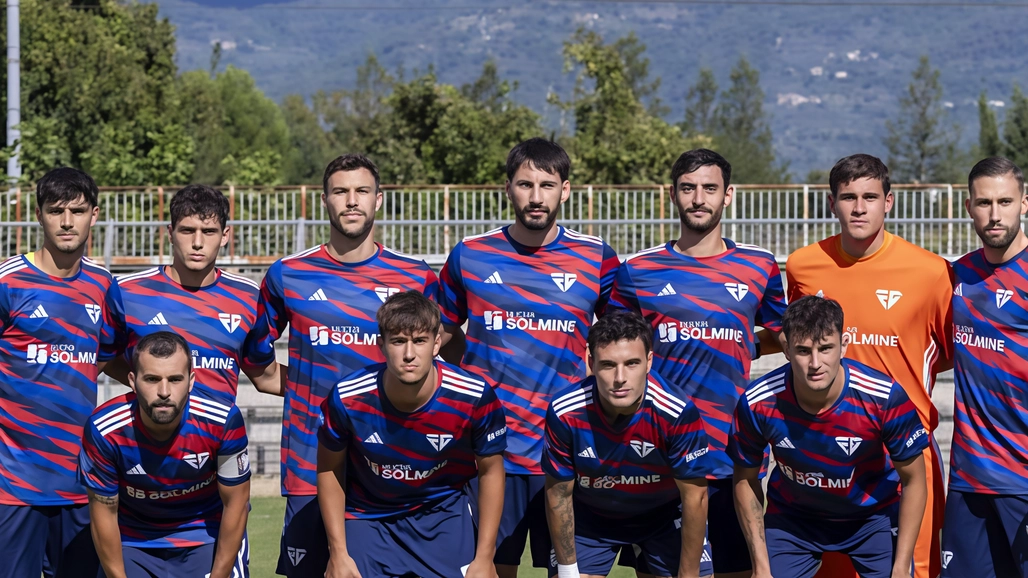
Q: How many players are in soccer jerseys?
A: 11